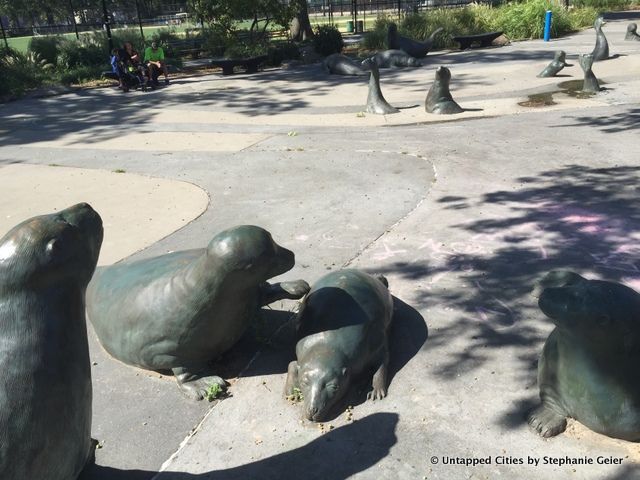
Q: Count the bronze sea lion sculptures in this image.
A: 13